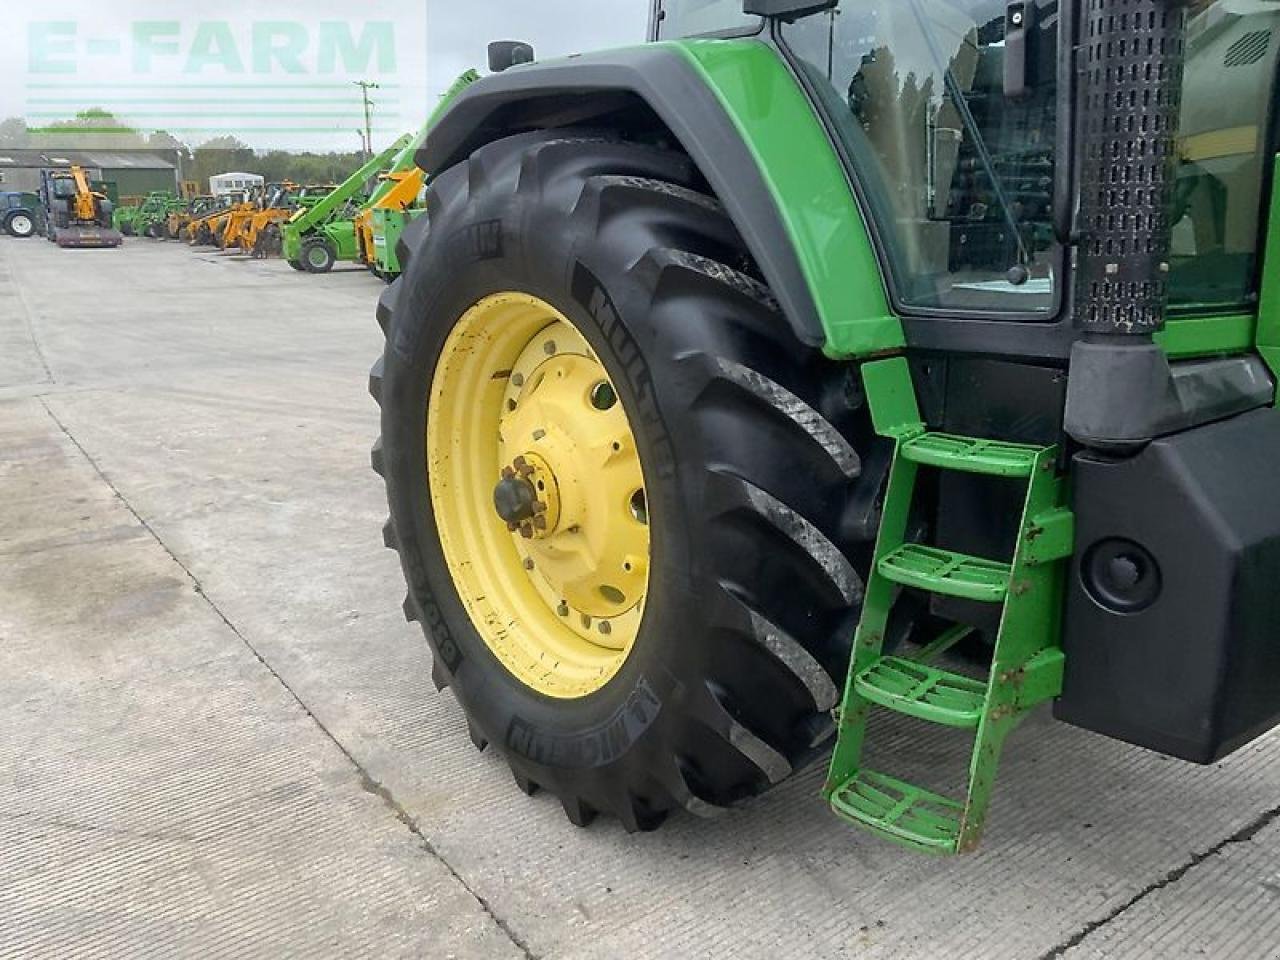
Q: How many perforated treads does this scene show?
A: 4